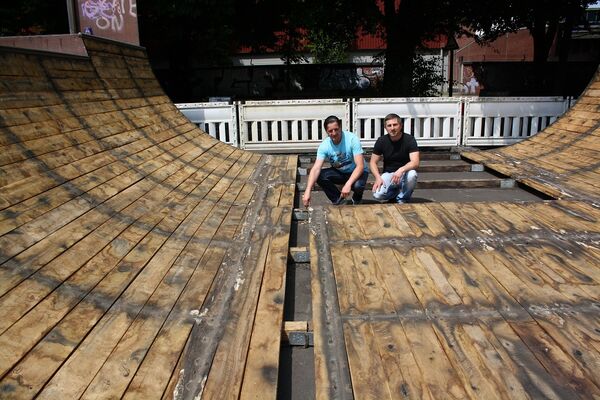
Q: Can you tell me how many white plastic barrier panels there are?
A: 4